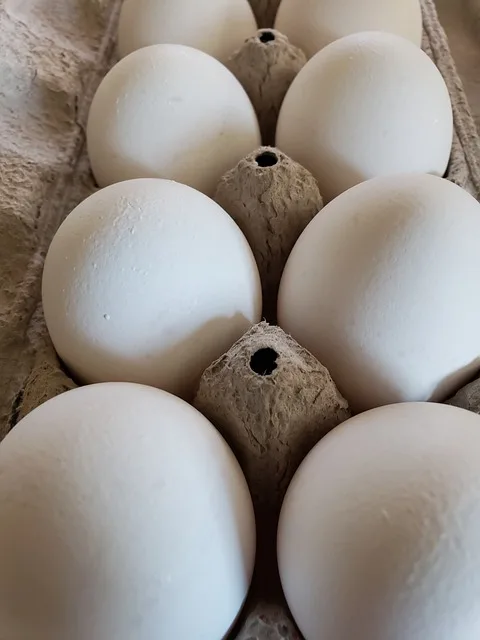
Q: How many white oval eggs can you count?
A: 8